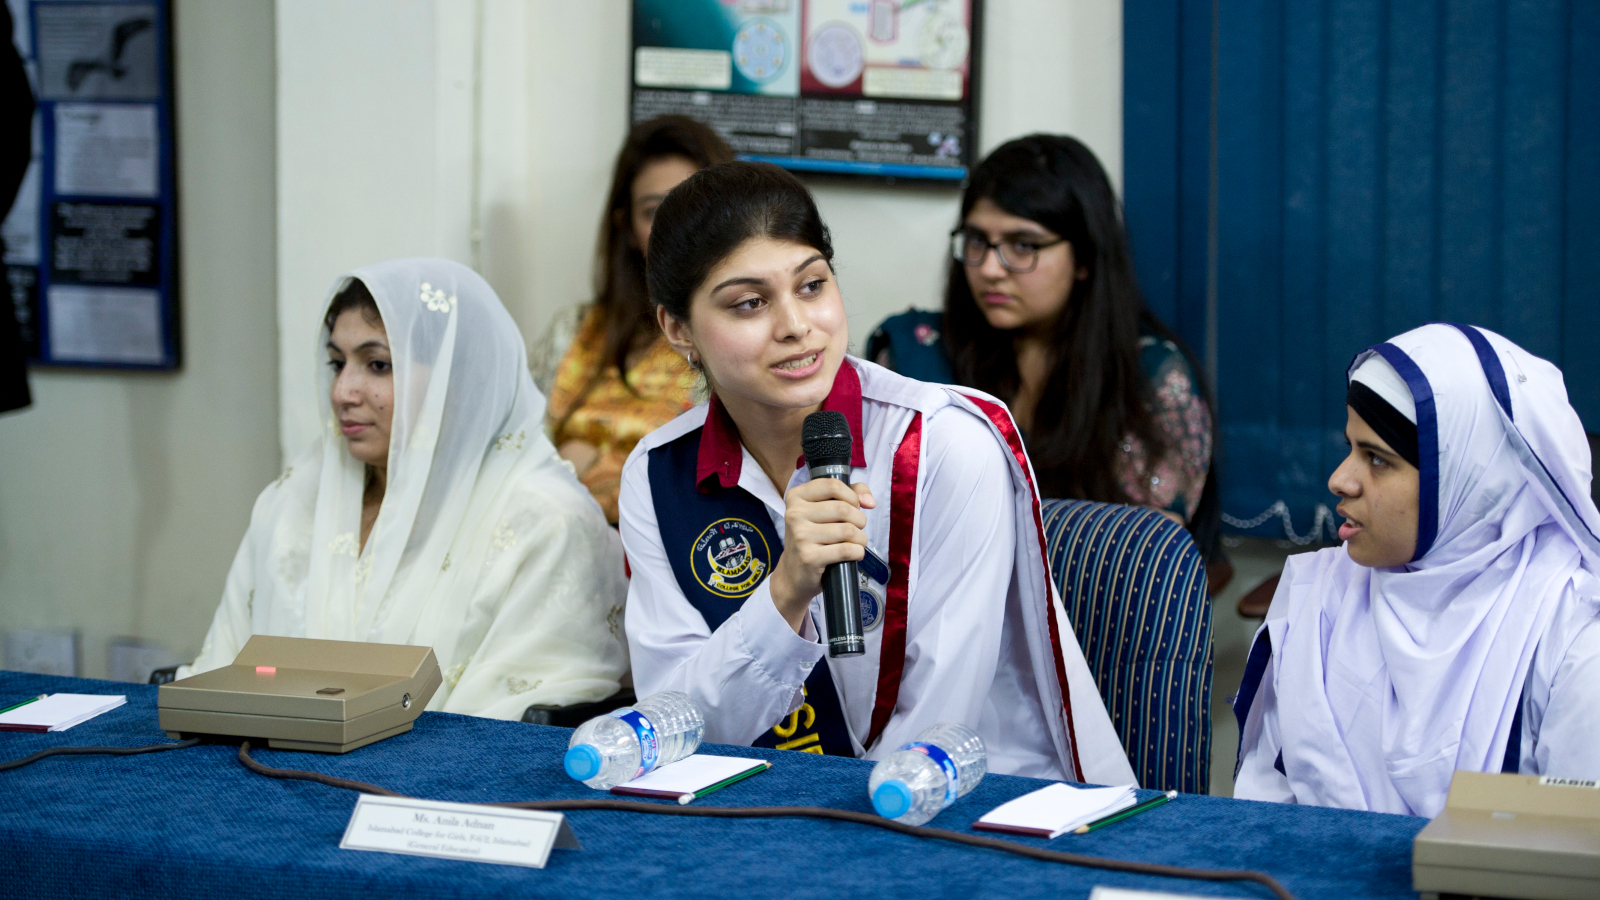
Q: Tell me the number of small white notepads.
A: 3